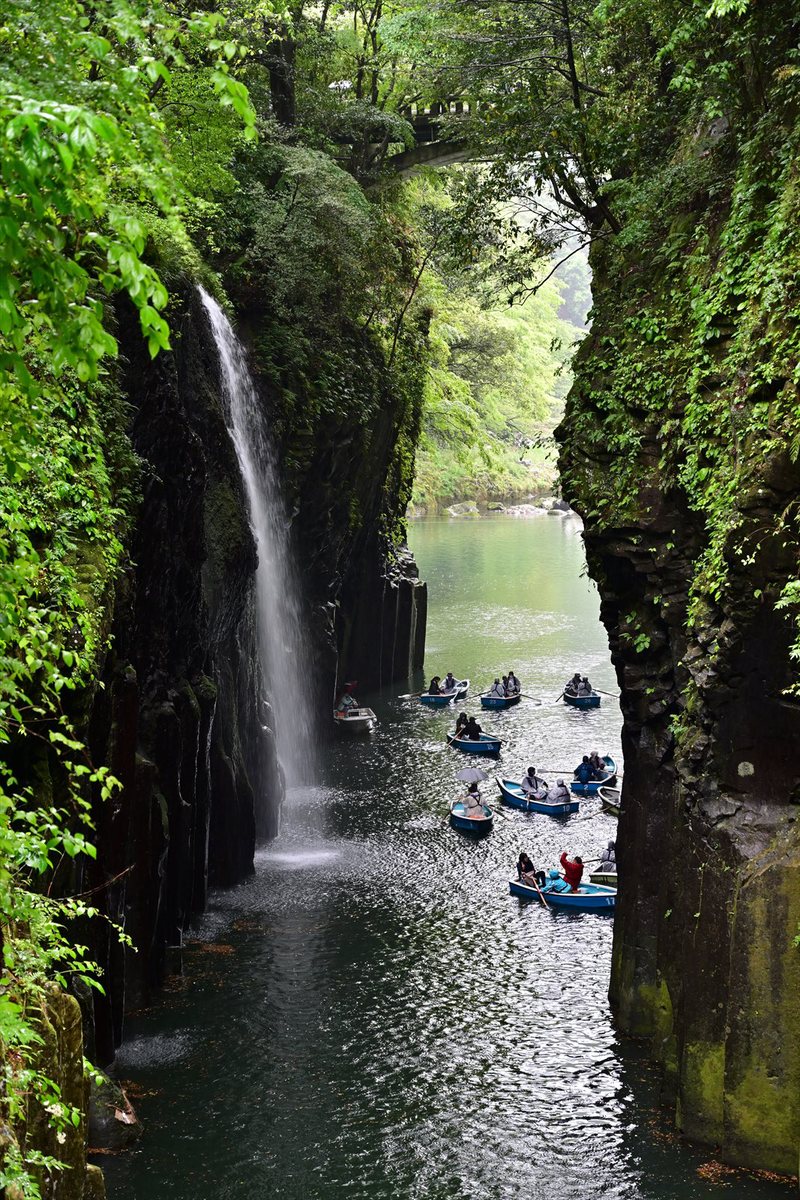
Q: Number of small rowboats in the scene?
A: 11